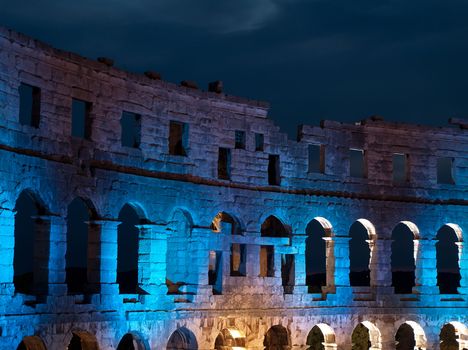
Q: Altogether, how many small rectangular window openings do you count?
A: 12